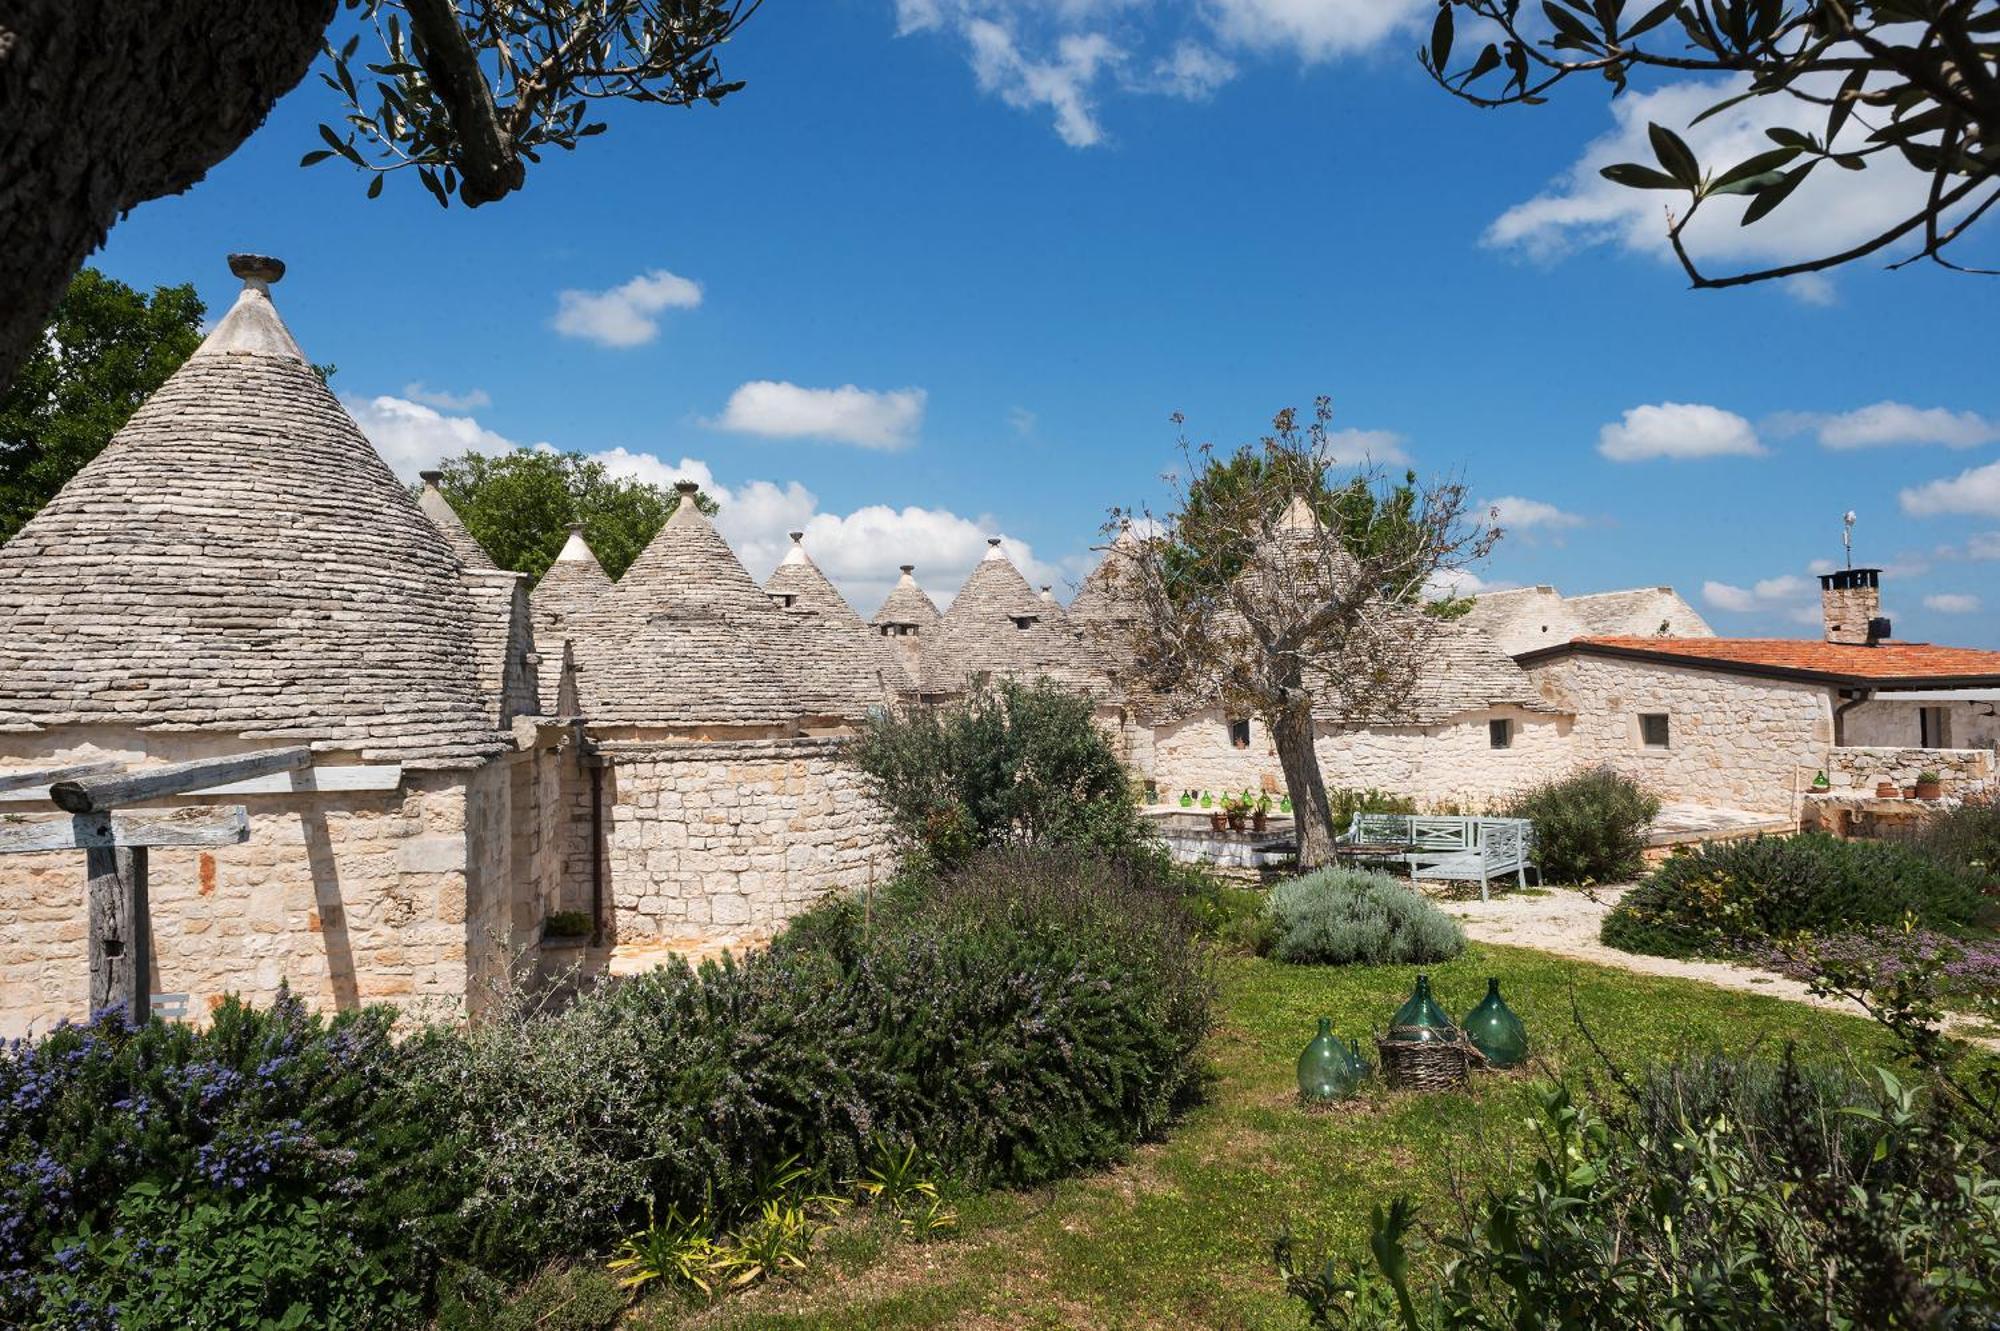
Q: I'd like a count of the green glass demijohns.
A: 11